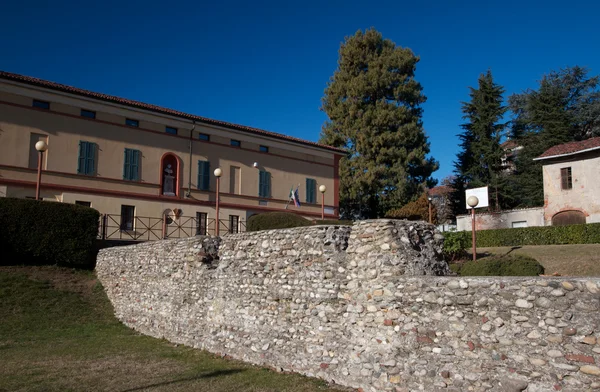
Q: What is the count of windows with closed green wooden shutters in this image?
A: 5